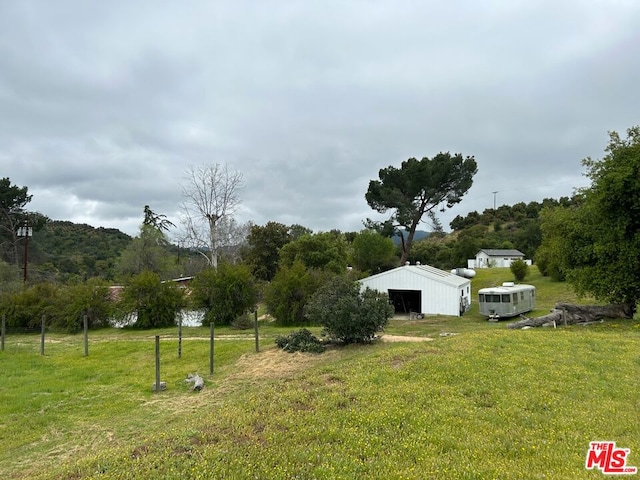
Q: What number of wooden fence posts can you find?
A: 7